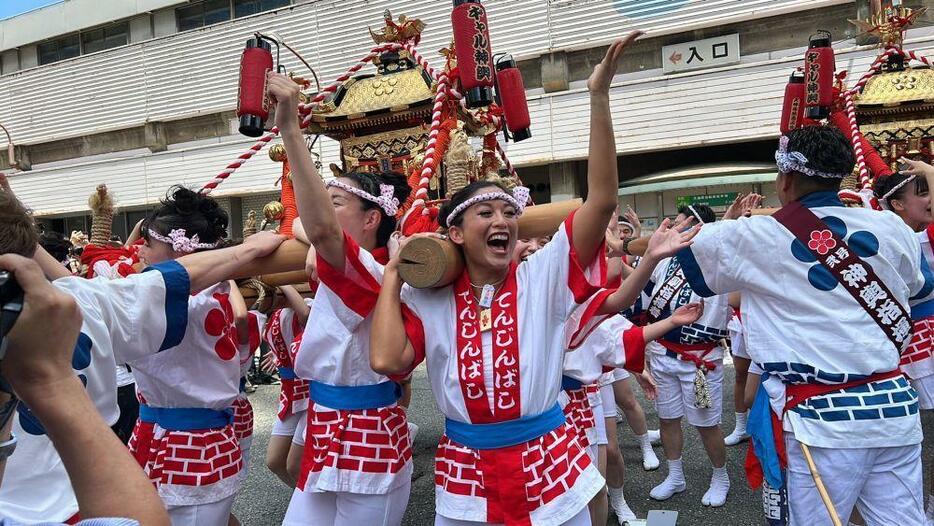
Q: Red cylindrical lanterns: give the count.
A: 5